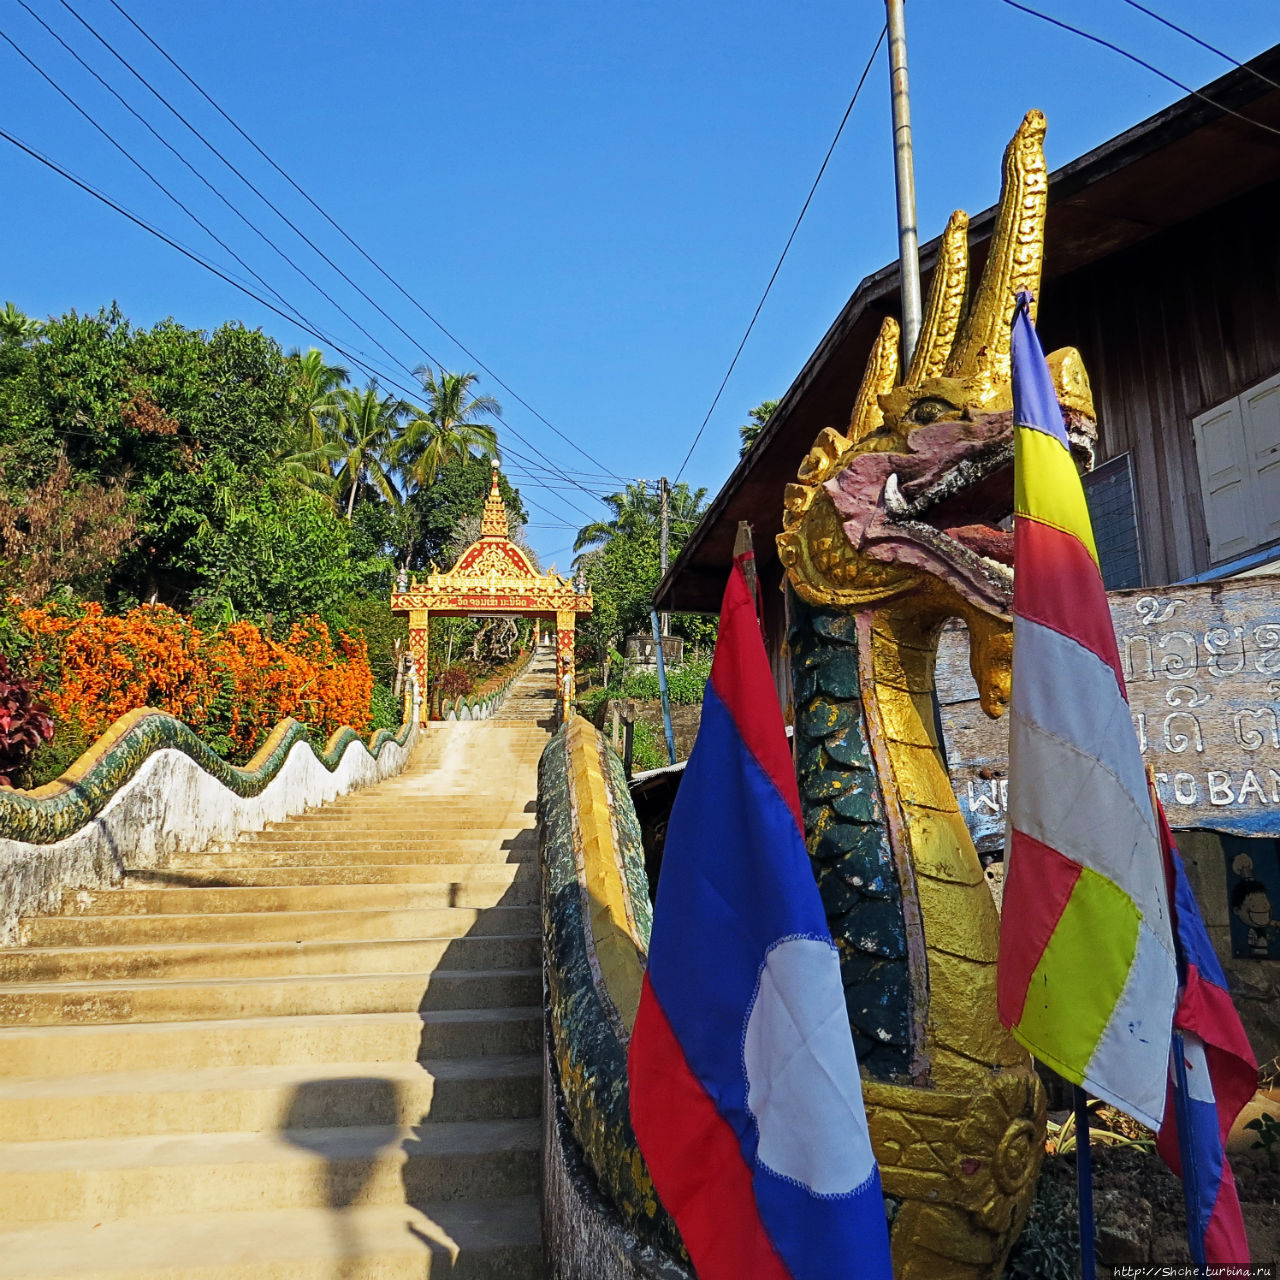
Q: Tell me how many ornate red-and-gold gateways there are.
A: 1